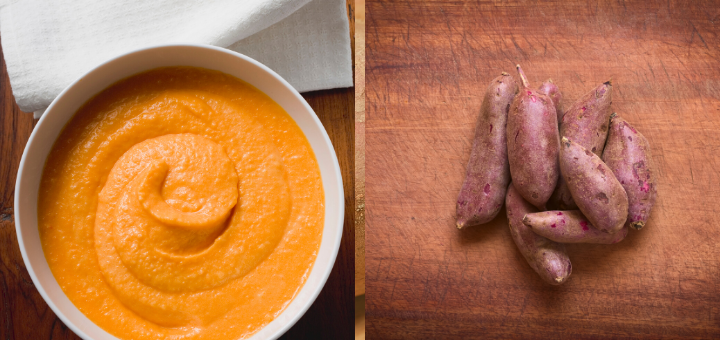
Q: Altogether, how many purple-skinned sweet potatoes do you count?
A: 8